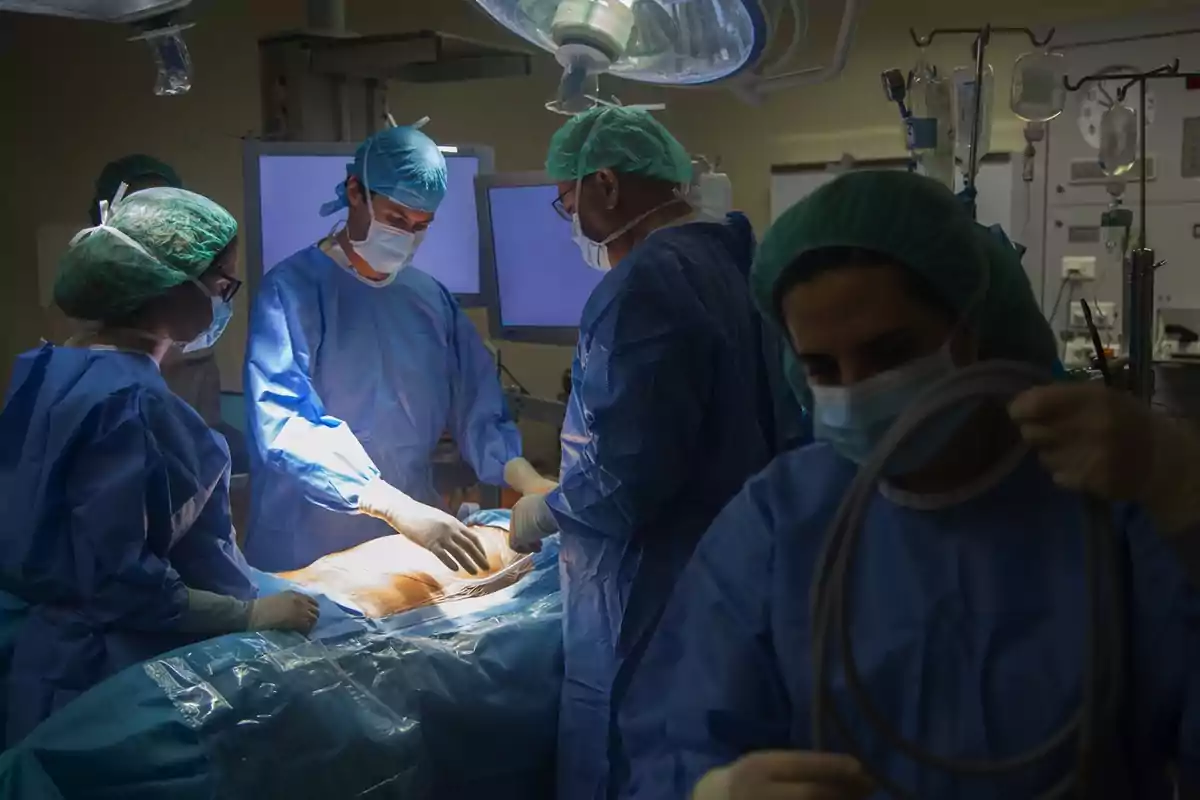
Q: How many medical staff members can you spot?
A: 5